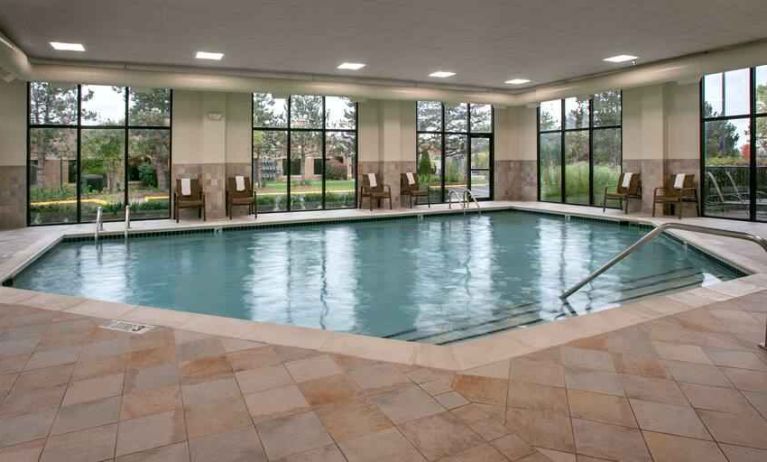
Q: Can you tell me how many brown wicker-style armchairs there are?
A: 6